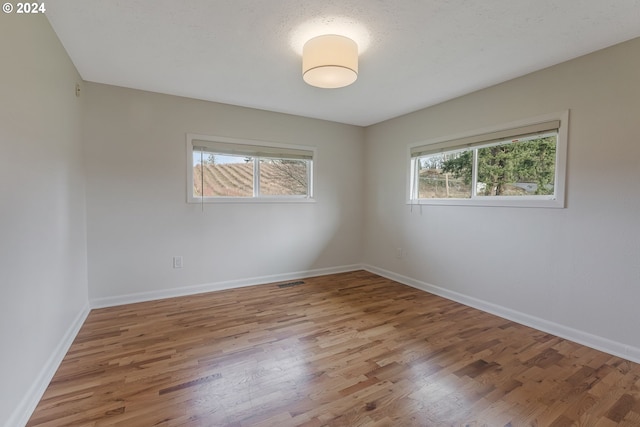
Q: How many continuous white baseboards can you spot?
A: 3